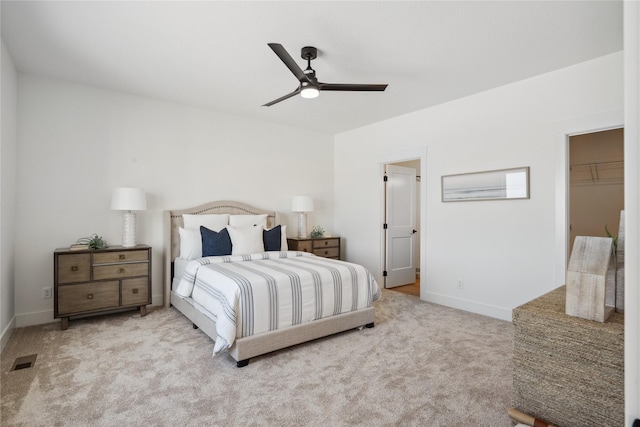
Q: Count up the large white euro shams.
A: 2